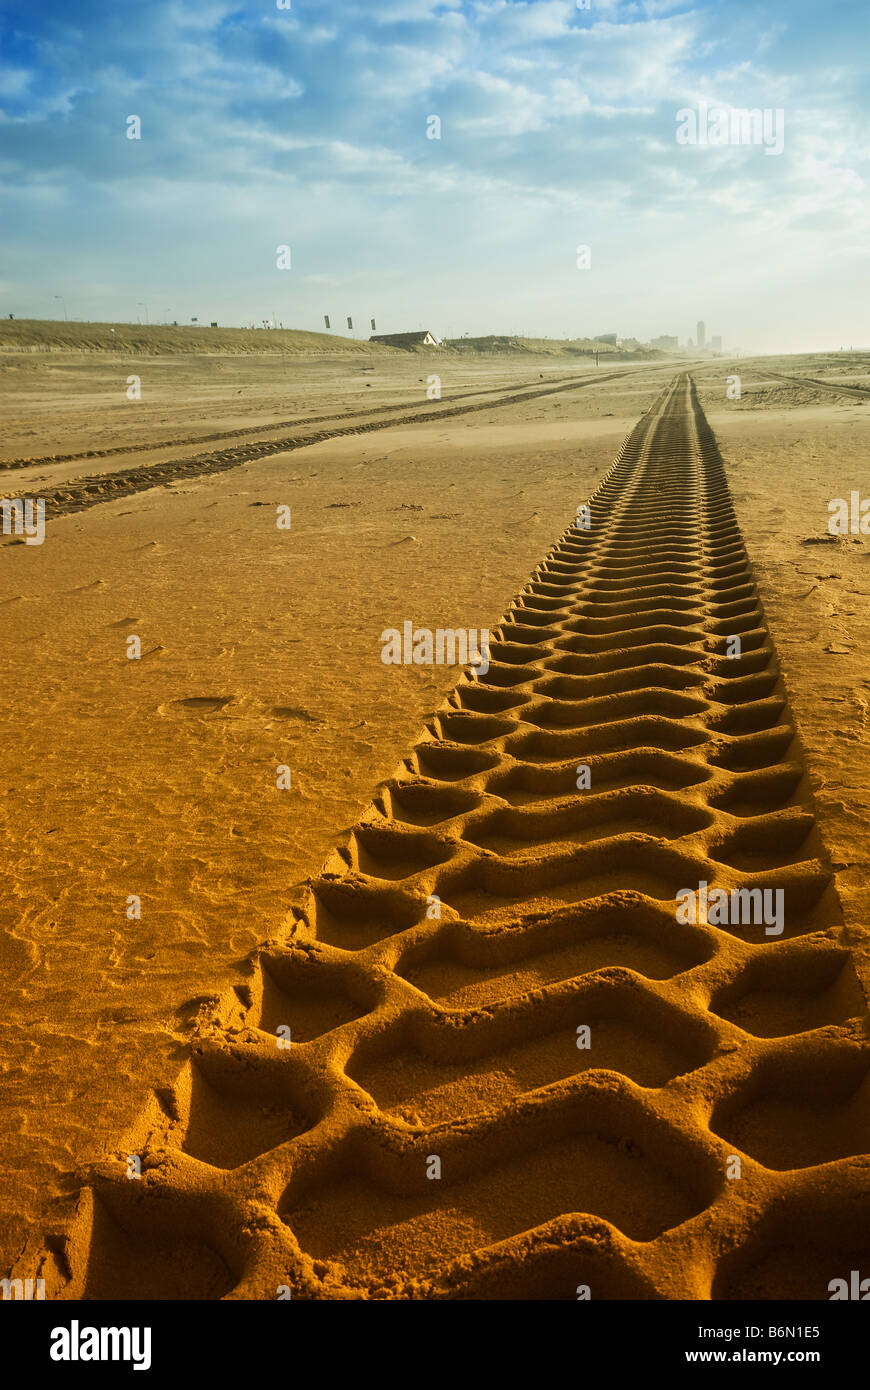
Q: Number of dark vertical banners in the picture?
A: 3